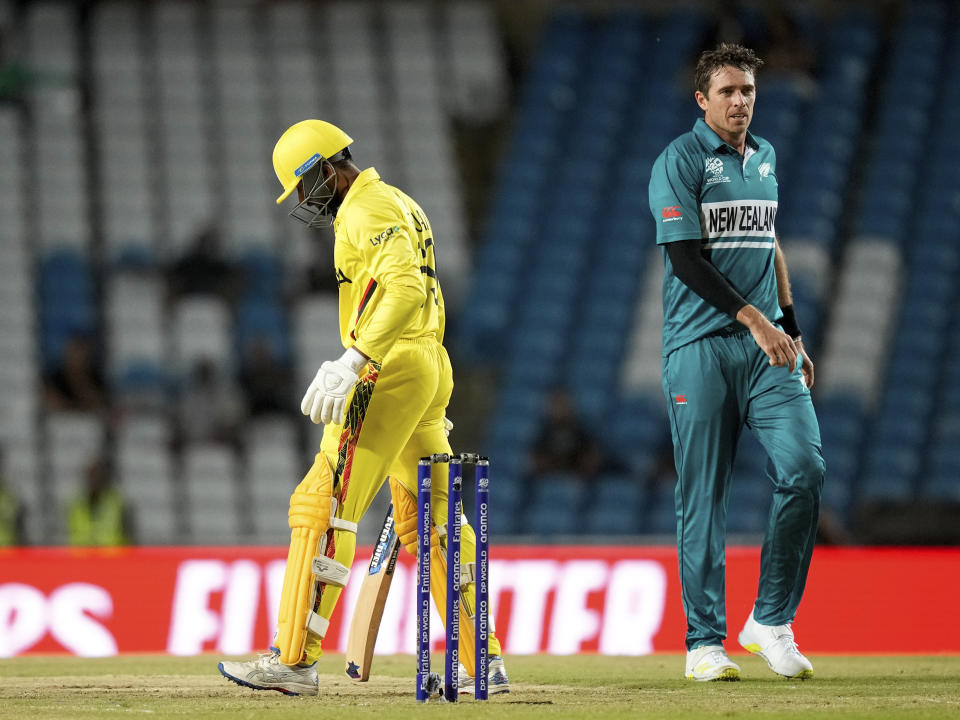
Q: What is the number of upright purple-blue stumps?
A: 3